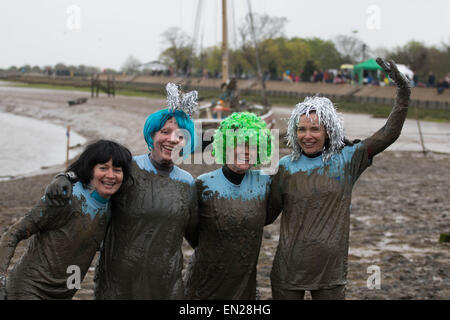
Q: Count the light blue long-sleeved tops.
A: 4